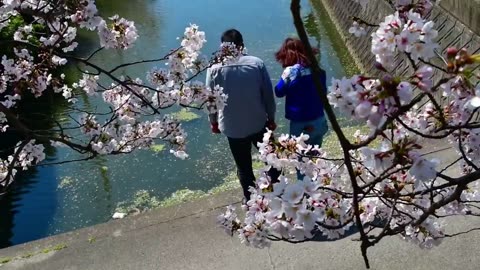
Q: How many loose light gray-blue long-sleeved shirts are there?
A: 1